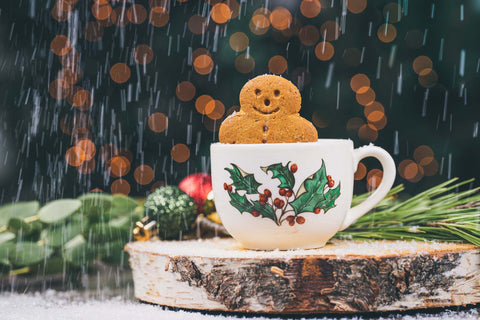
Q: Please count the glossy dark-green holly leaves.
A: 5